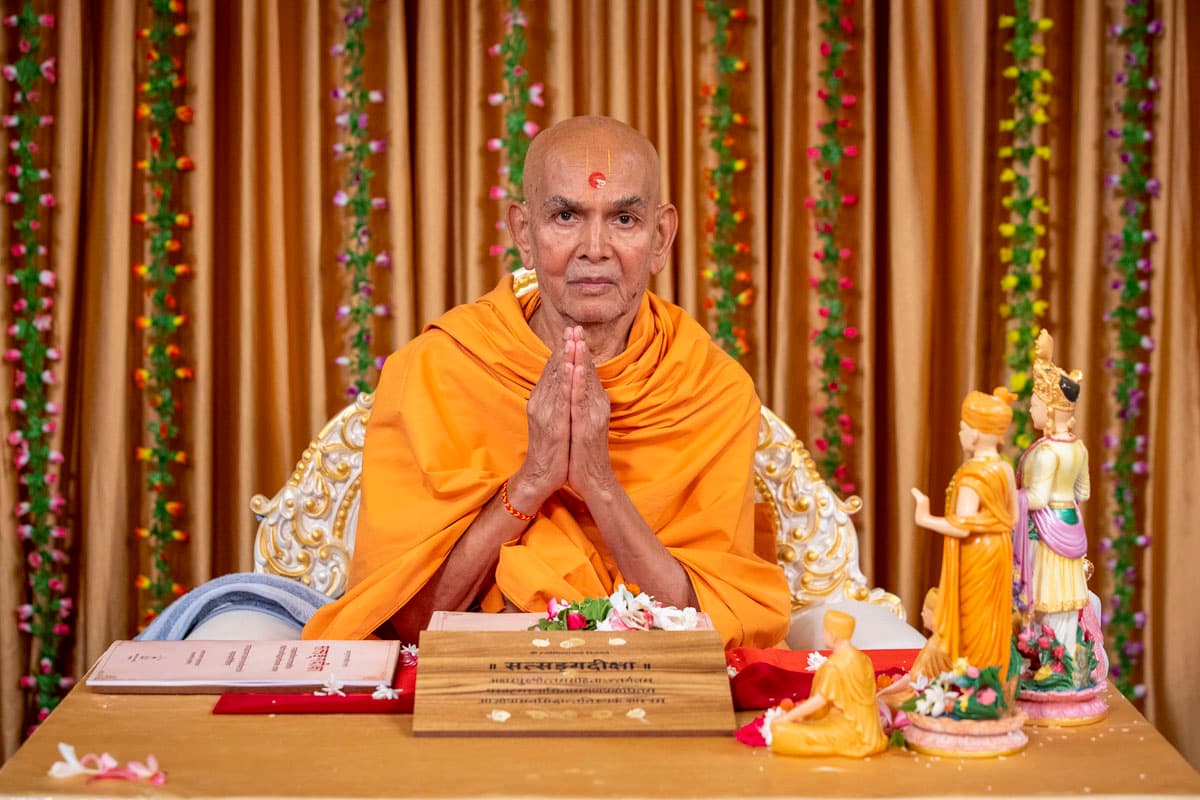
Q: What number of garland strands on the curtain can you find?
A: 8